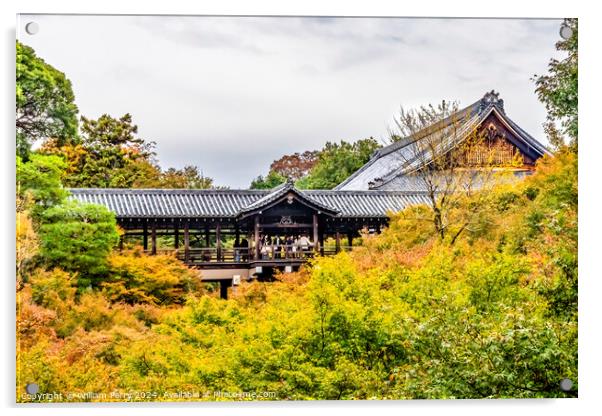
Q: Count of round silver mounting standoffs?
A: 4